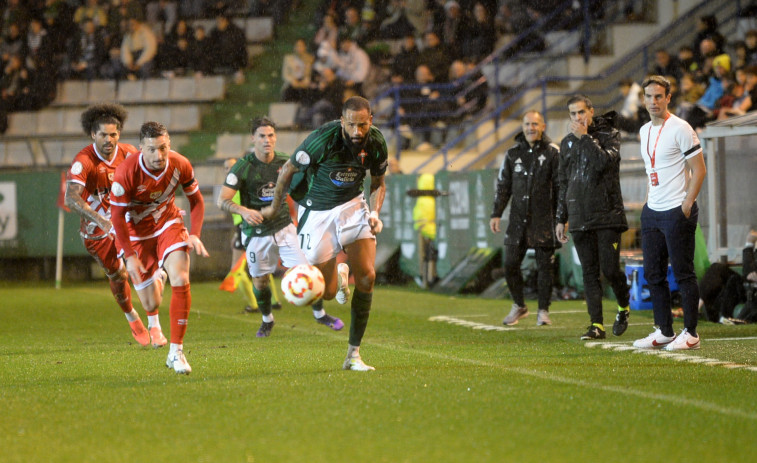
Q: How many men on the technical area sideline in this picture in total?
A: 3